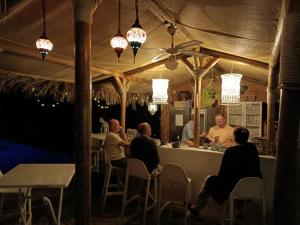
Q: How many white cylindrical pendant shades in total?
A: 2